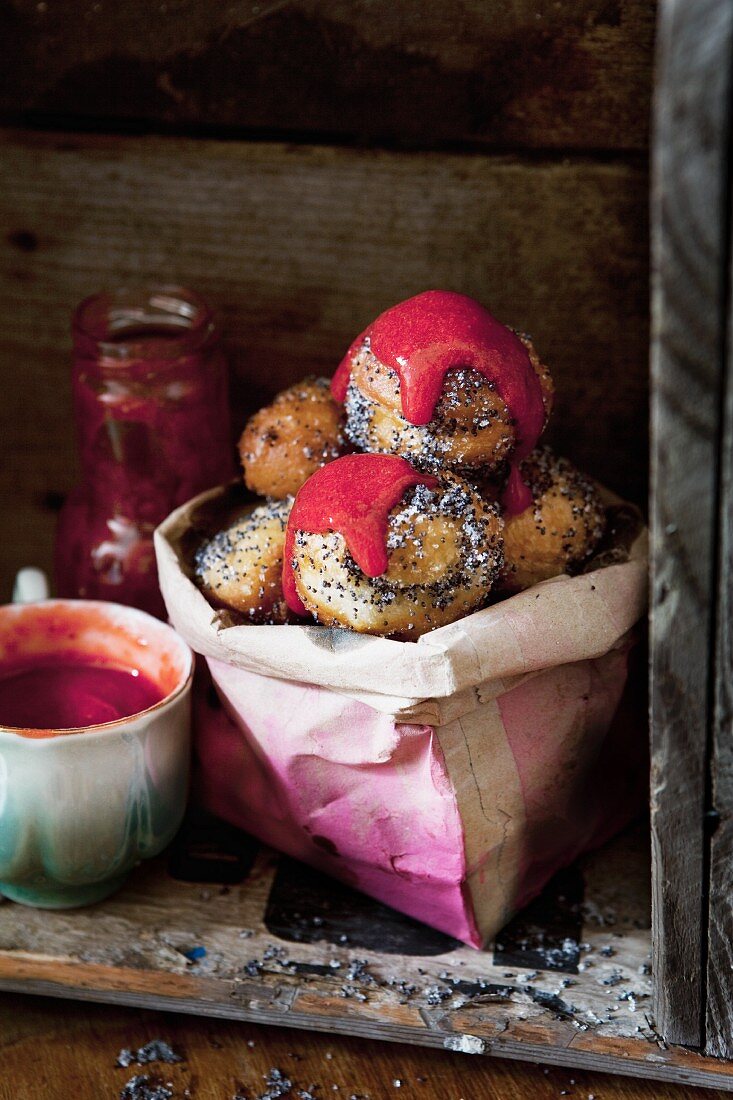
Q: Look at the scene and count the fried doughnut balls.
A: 5